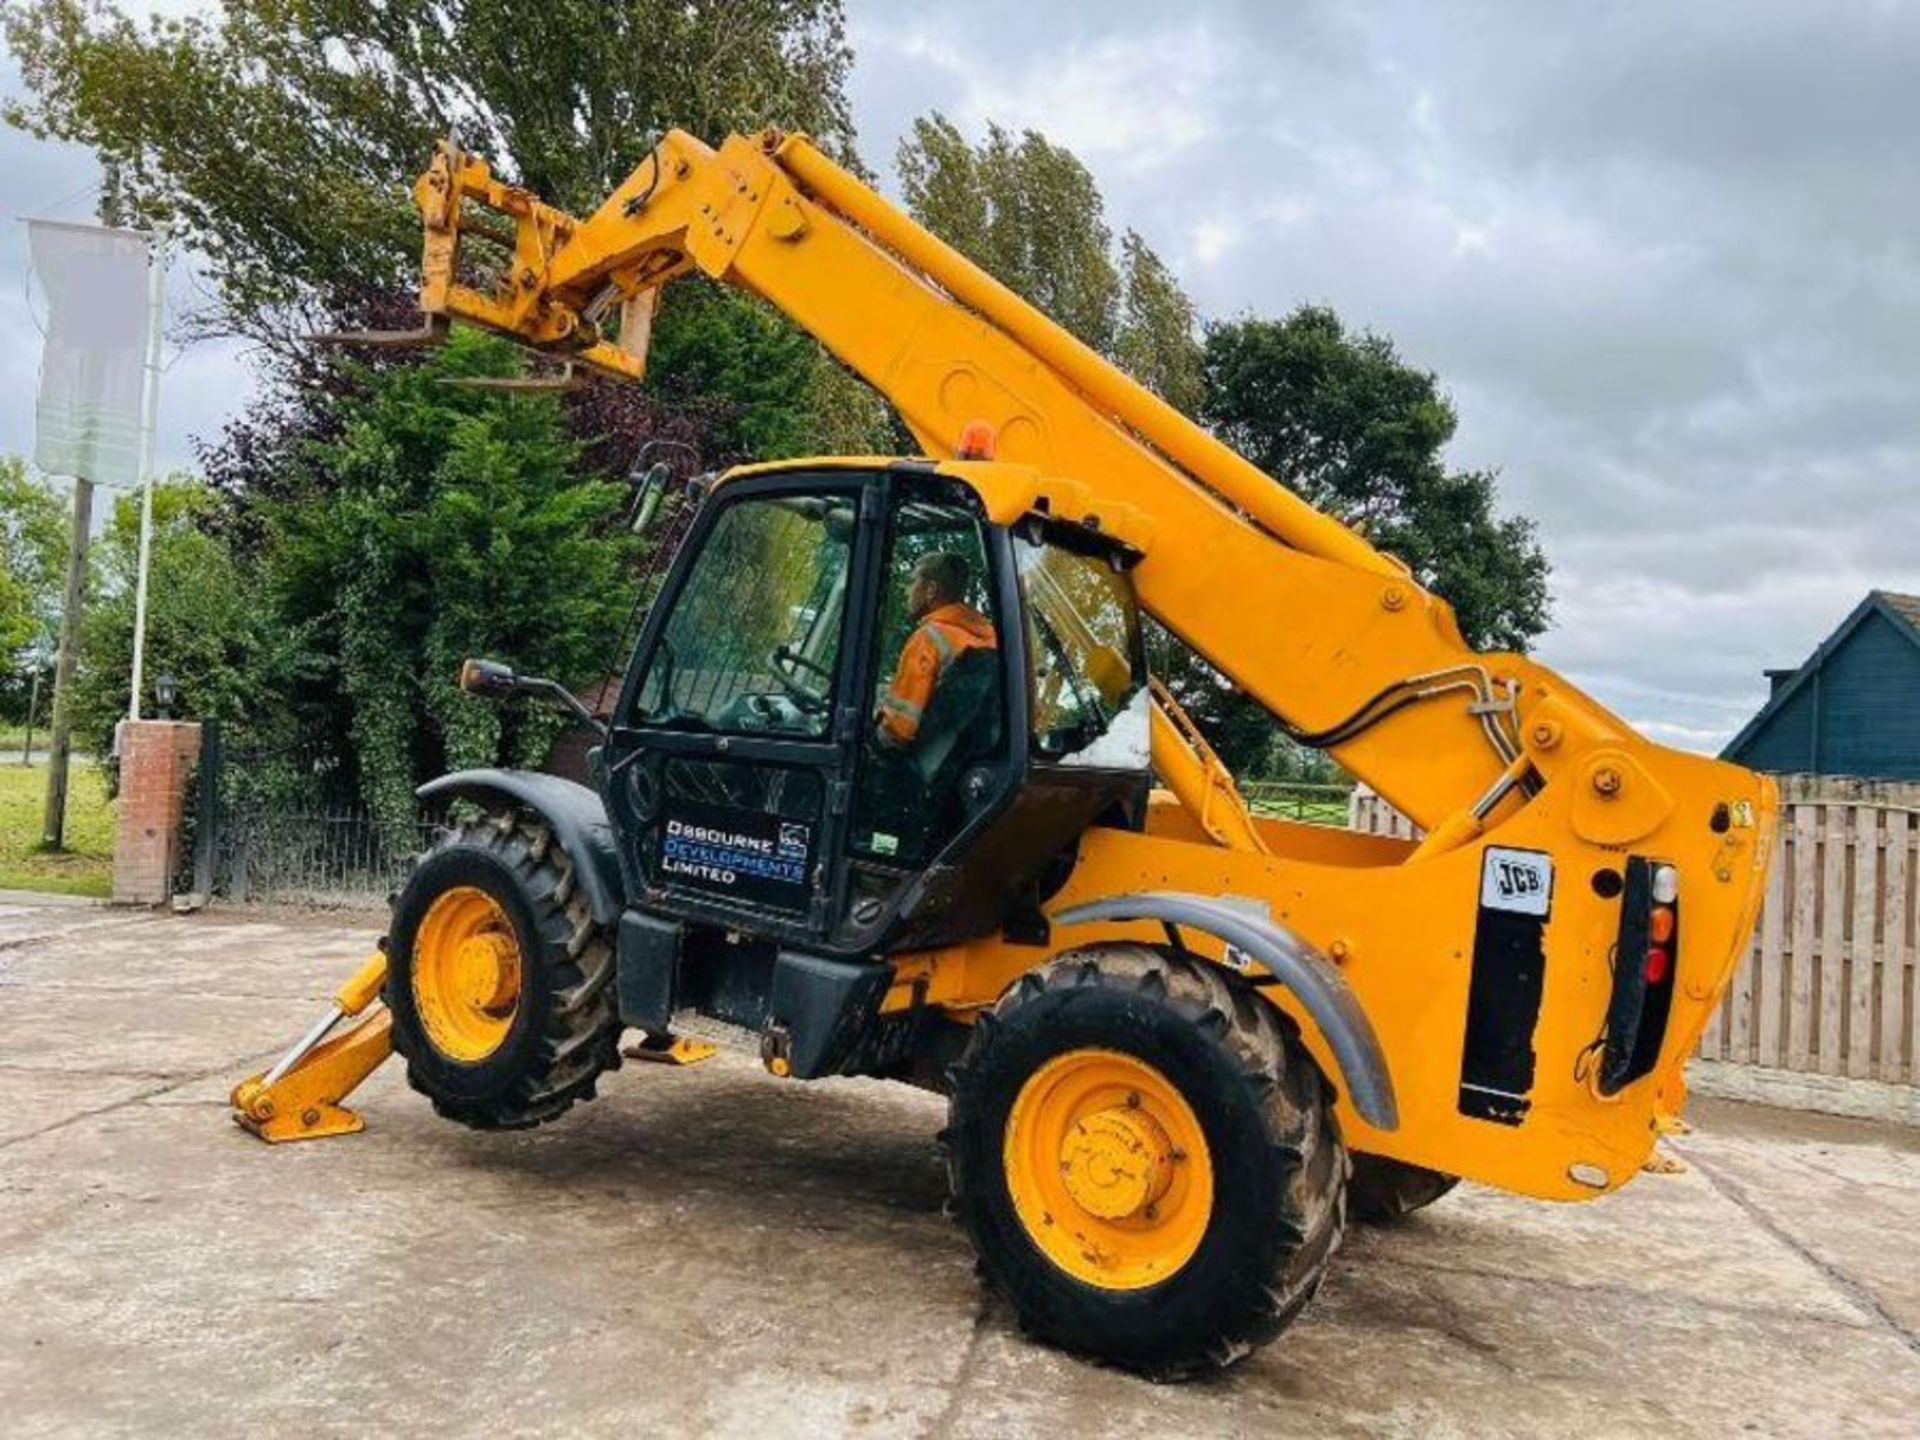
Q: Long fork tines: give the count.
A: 2